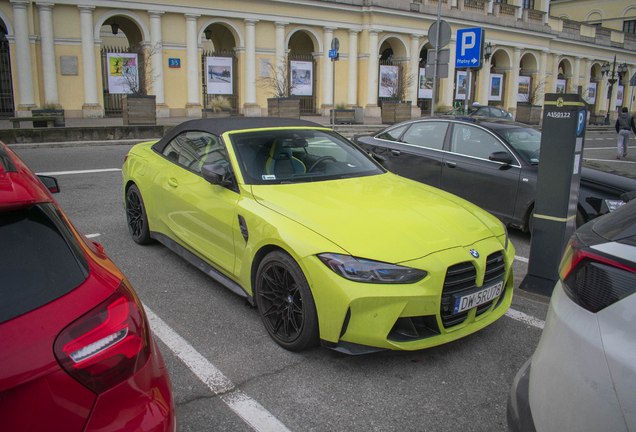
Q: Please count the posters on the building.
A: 11